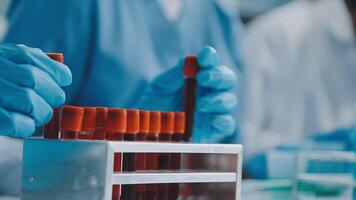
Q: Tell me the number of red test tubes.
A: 11